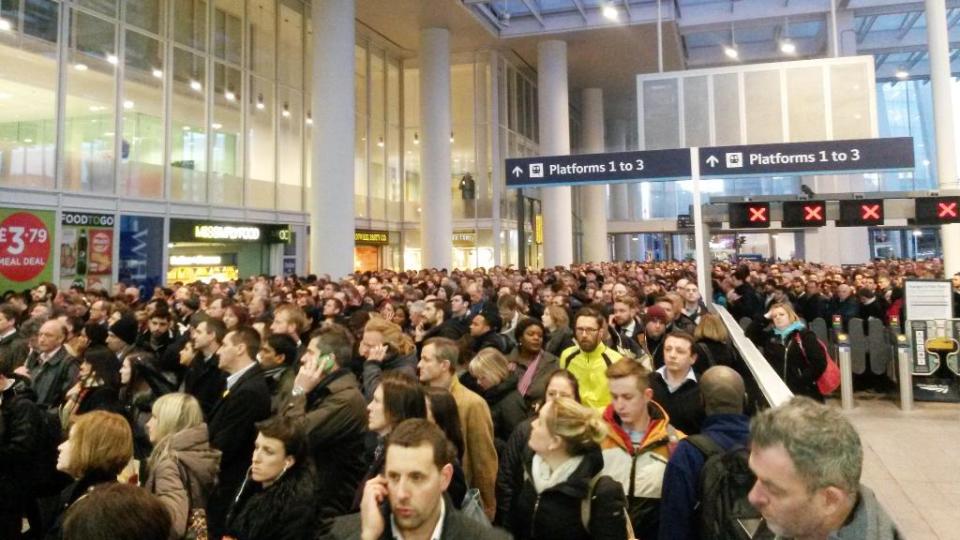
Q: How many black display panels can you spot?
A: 4